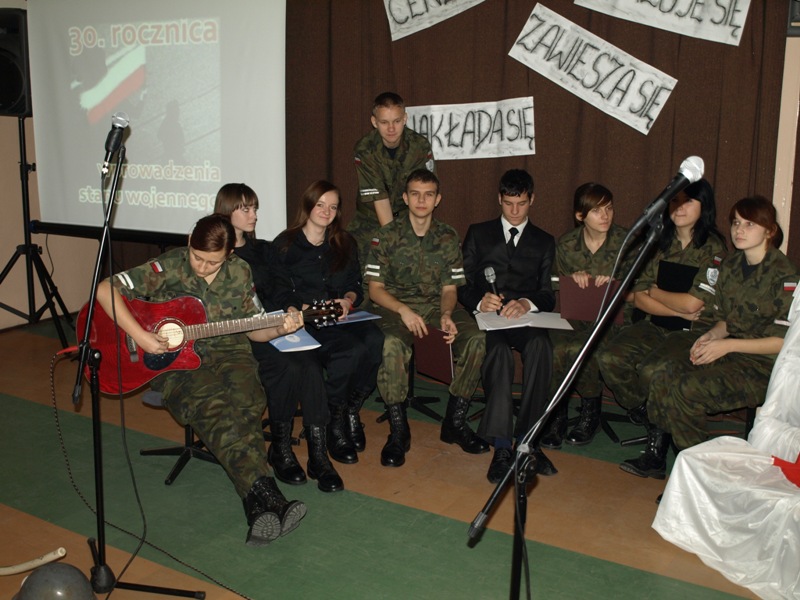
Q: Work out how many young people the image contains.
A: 9